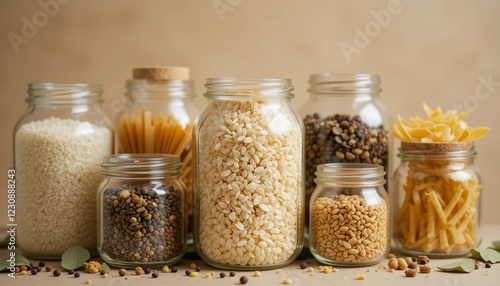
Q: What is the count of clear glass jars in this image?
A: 7